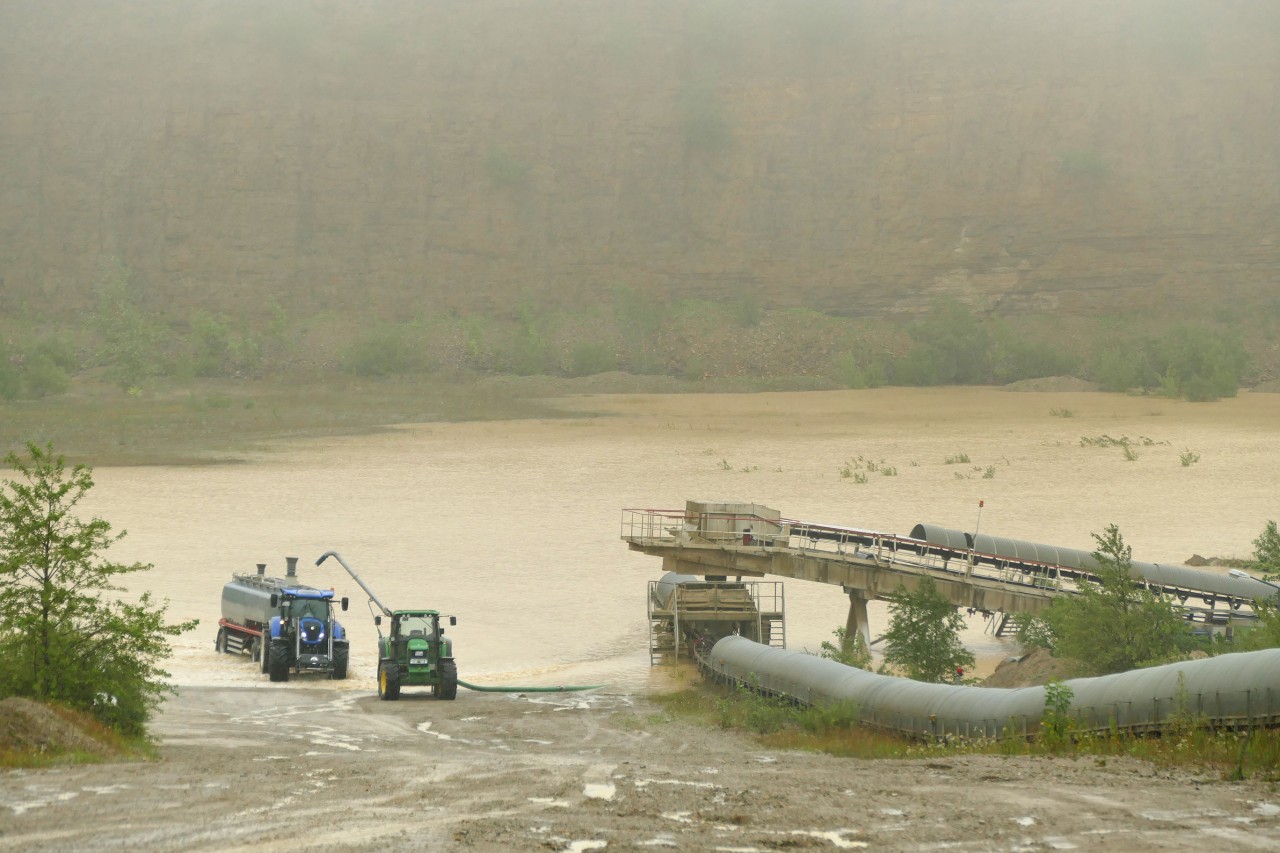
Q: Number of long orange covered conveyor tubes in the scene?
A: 0